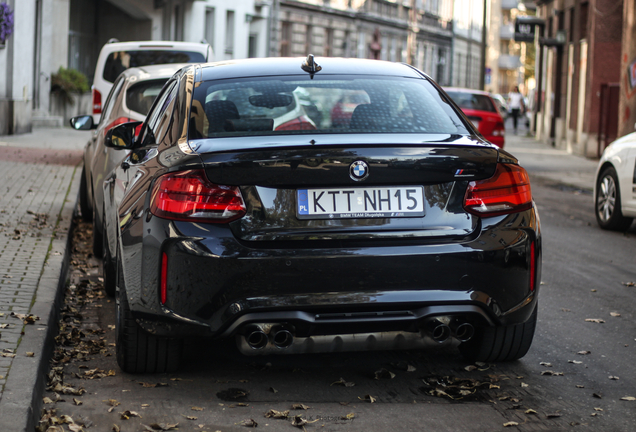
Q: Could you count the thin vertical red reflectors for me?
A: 2